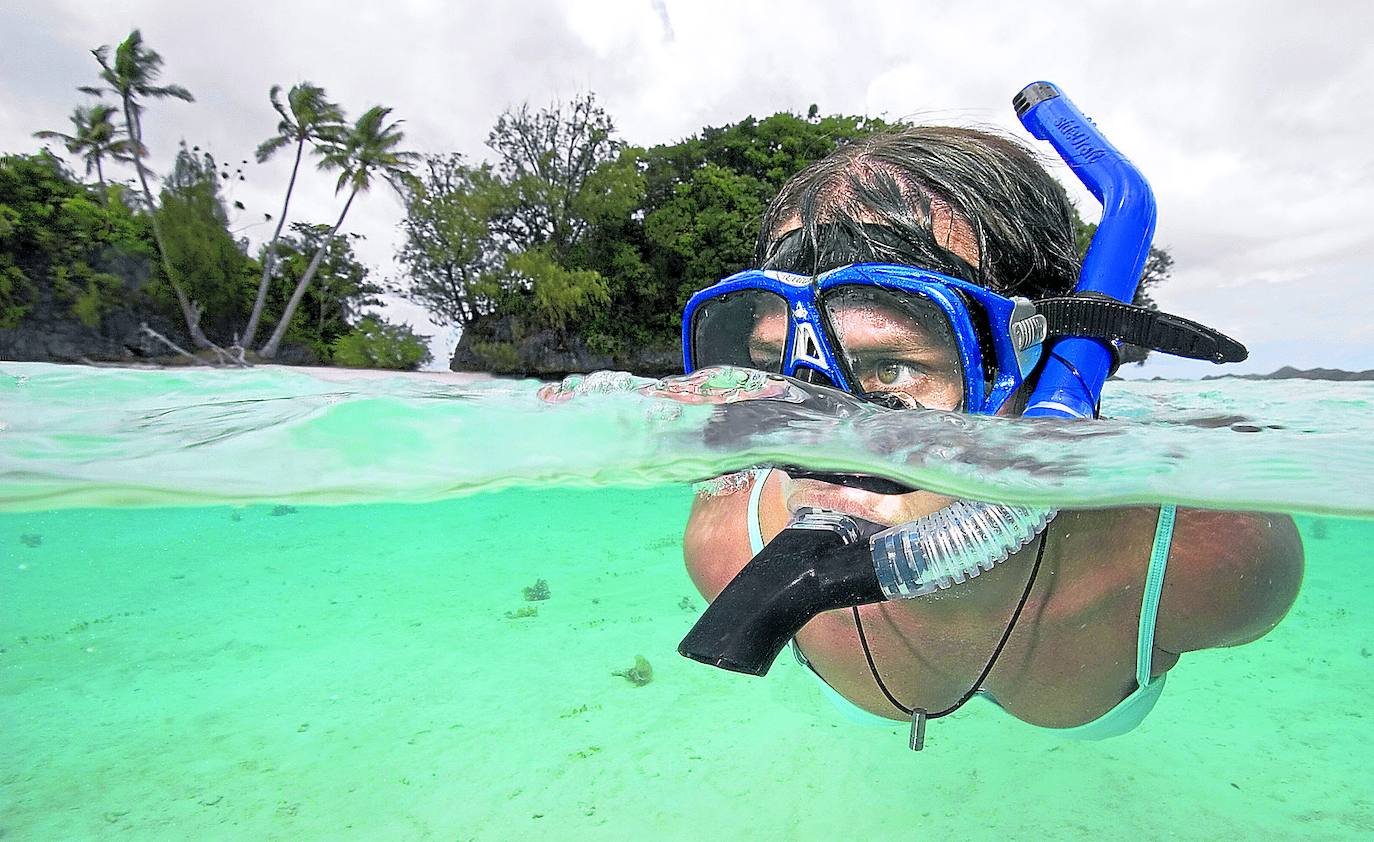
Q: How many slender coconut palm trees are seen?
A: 4